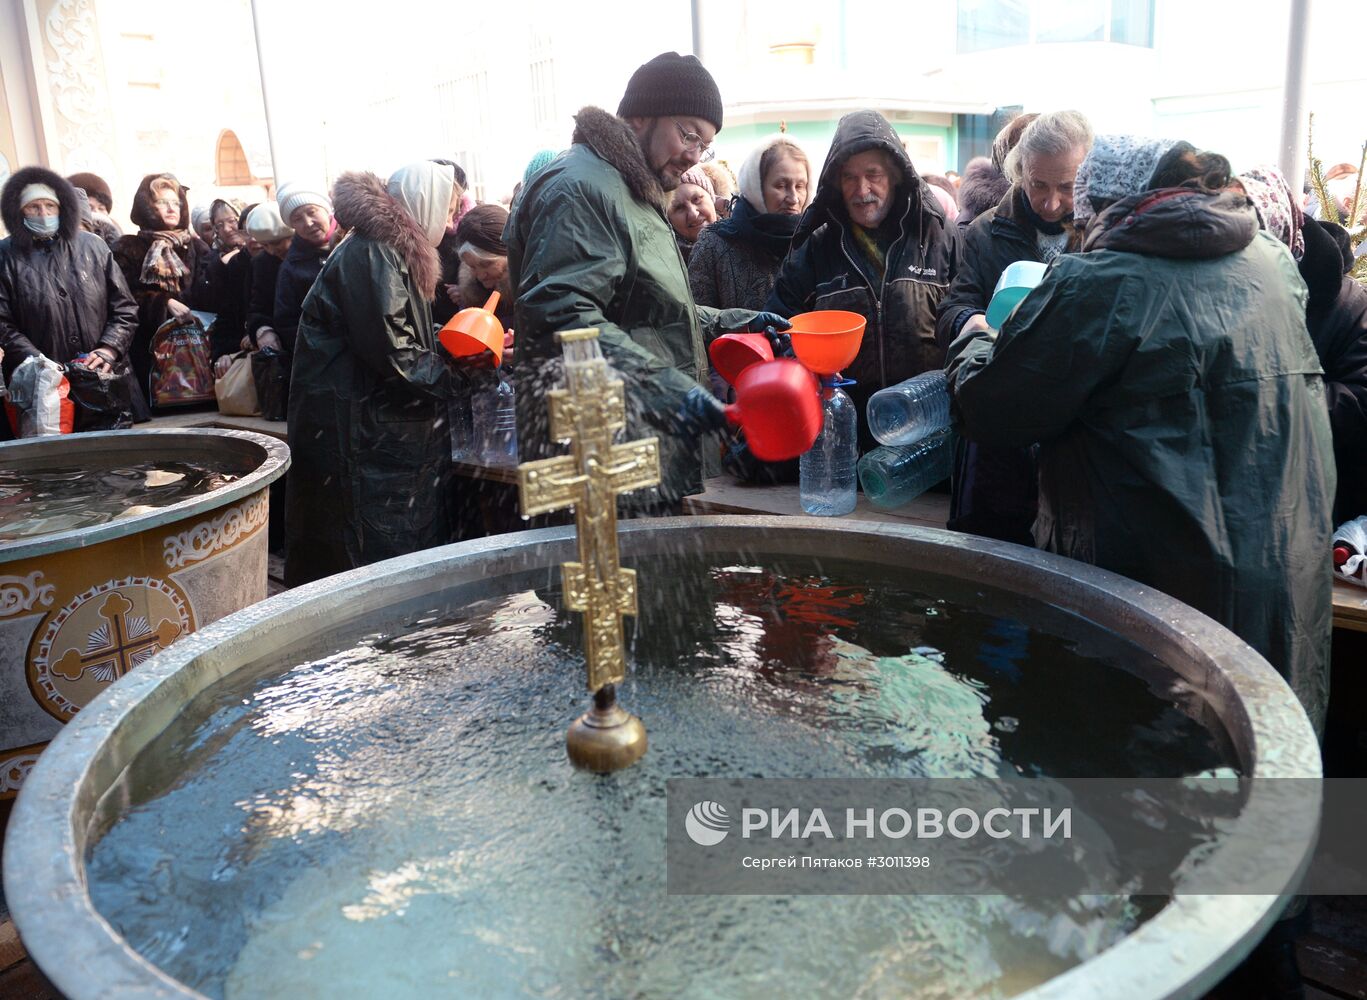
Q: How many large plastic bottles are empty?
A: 2